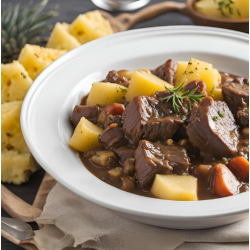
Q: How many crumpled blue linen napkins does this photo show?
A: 0